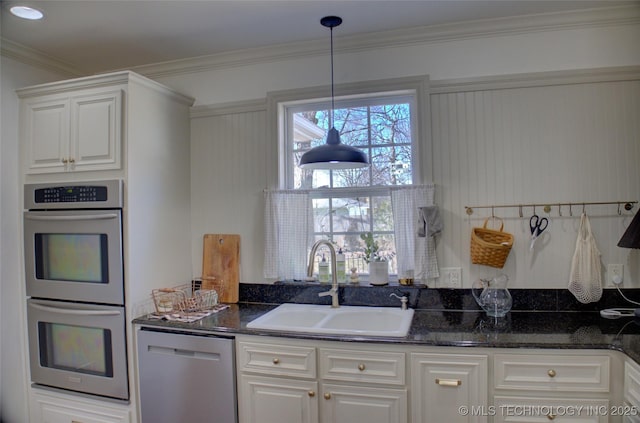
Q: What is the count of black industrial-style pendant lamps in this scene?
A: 1